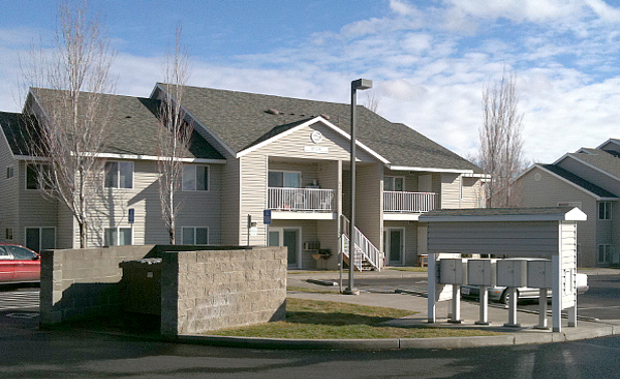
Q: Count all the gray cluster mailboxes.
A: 4